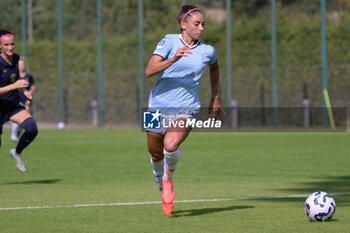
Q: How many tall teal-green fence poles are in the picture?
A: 8